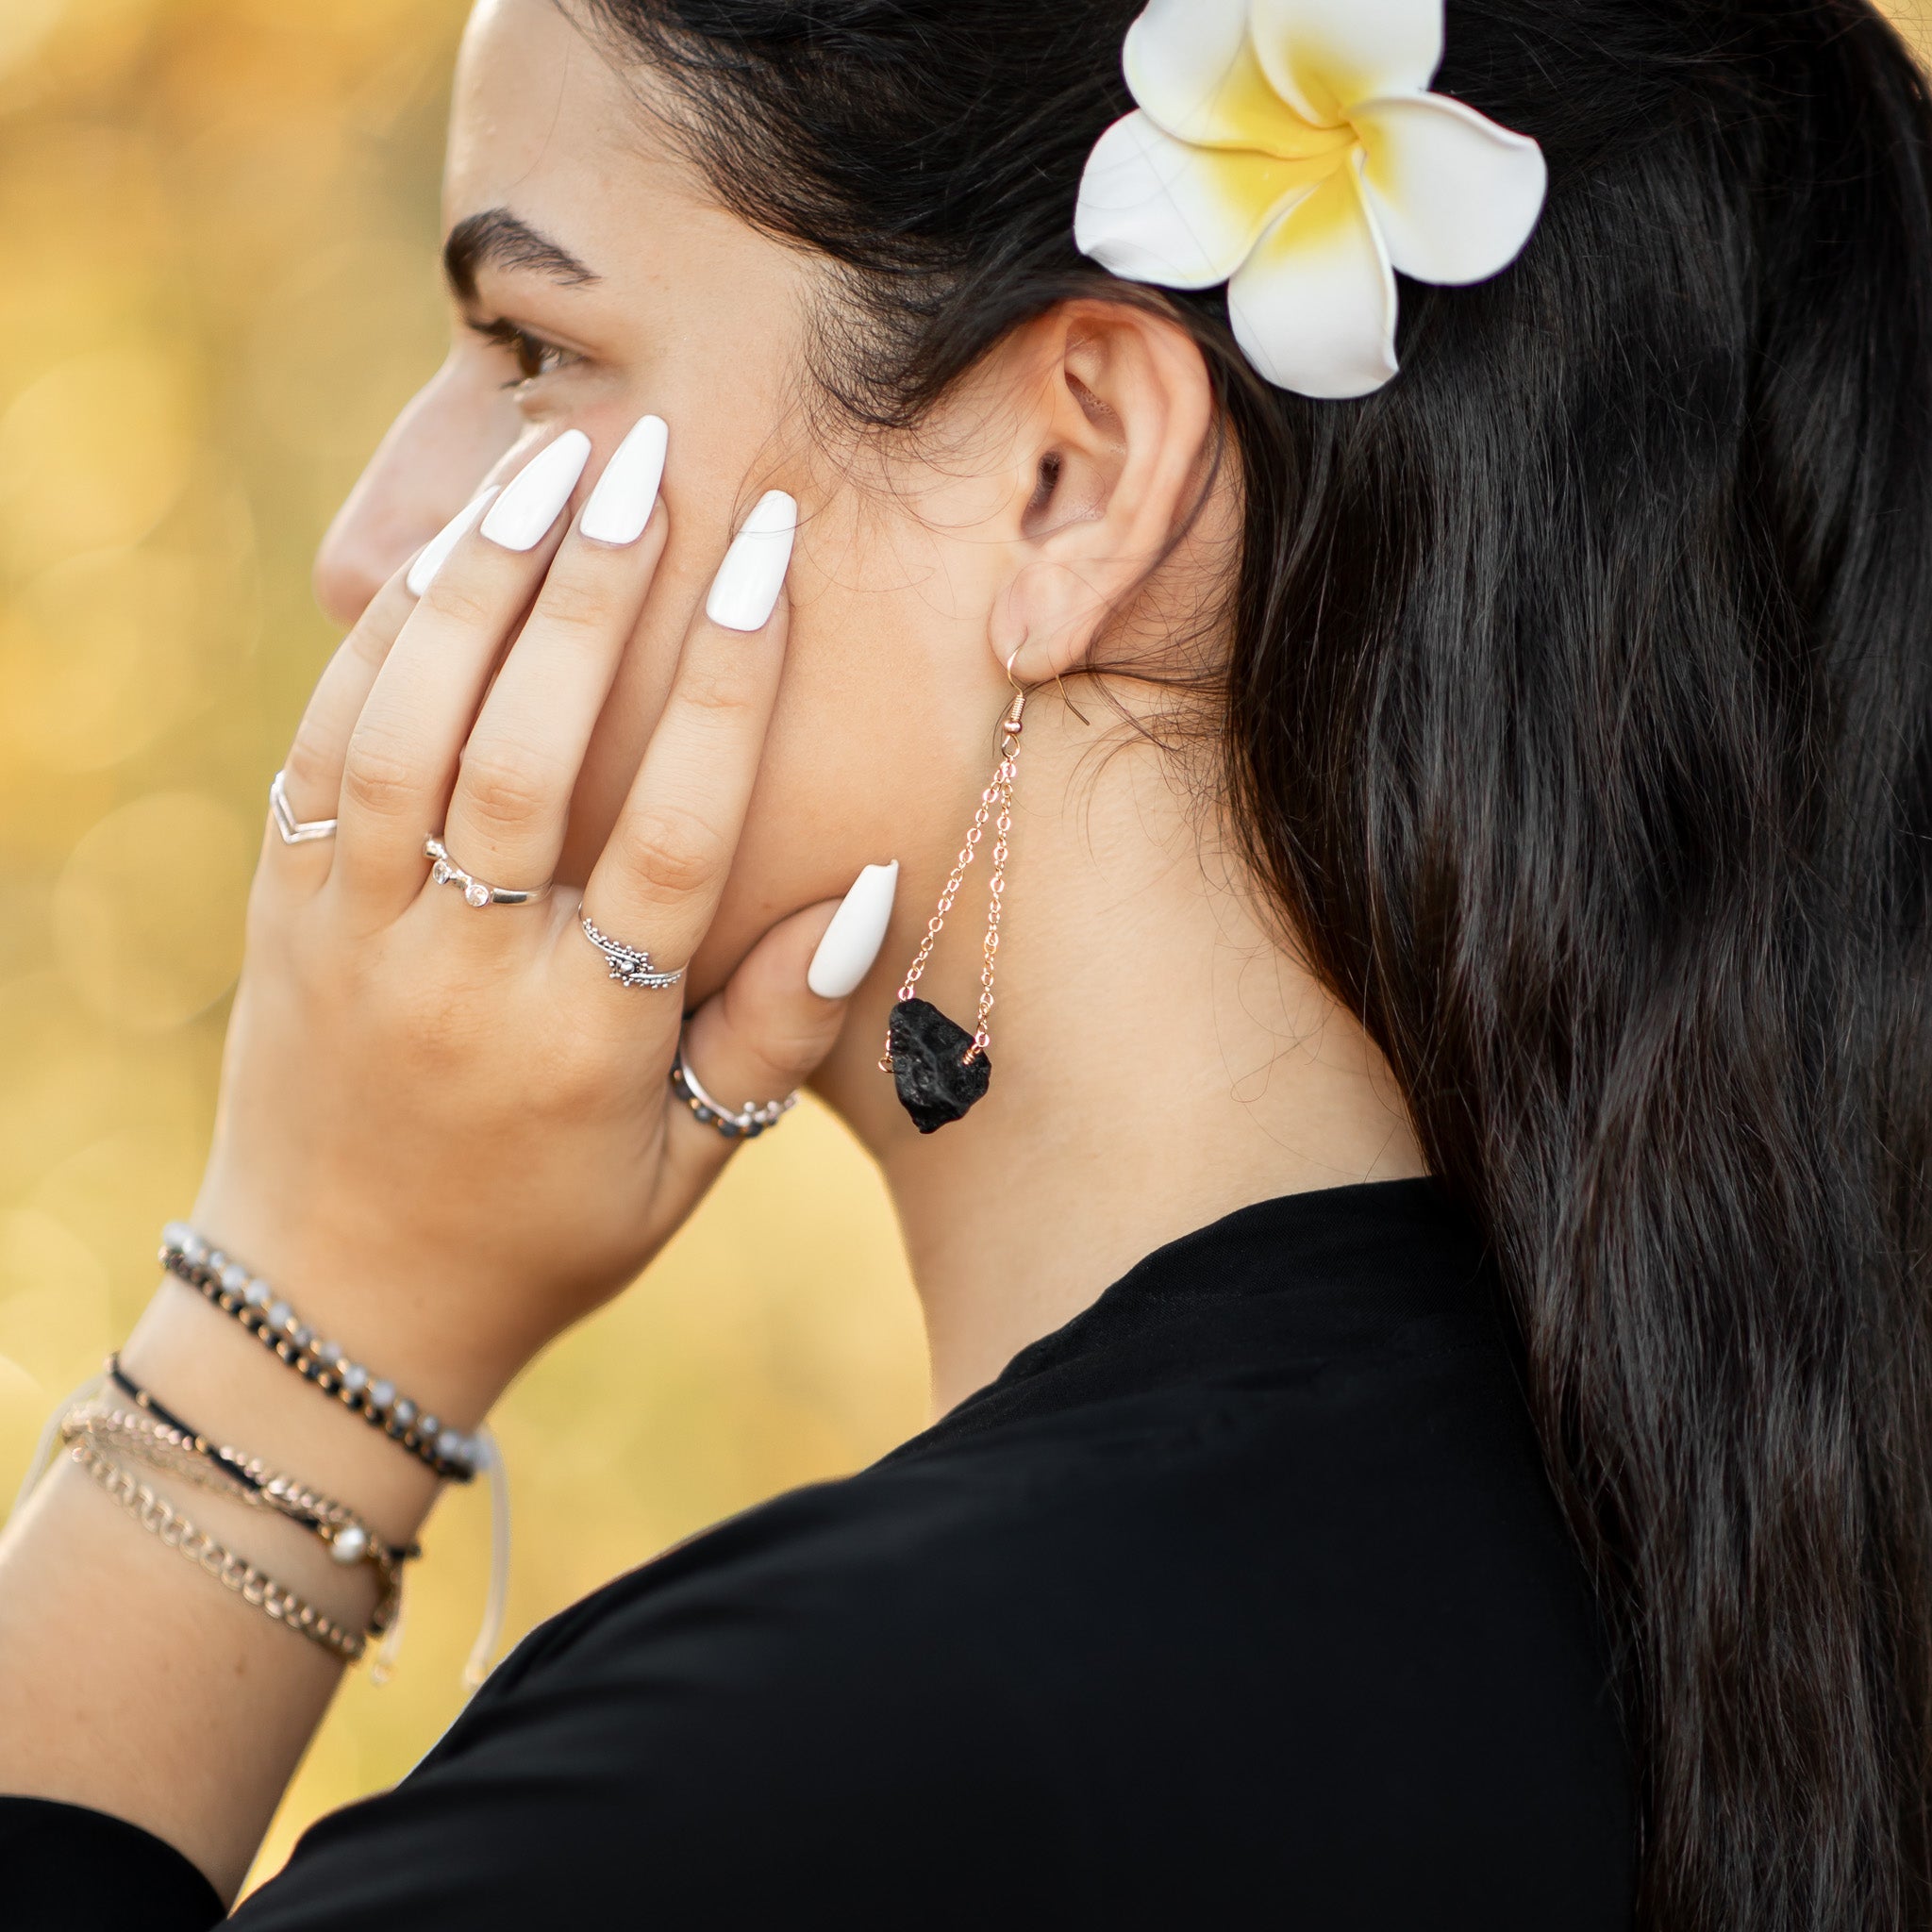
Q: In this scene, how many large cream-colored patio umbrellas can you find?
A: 0